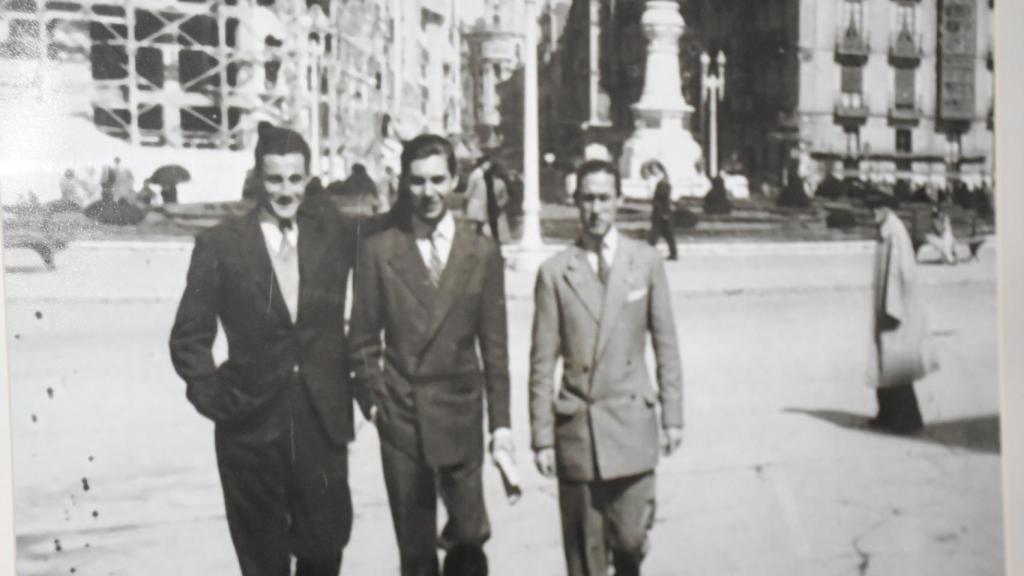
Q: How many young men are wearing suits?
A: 3